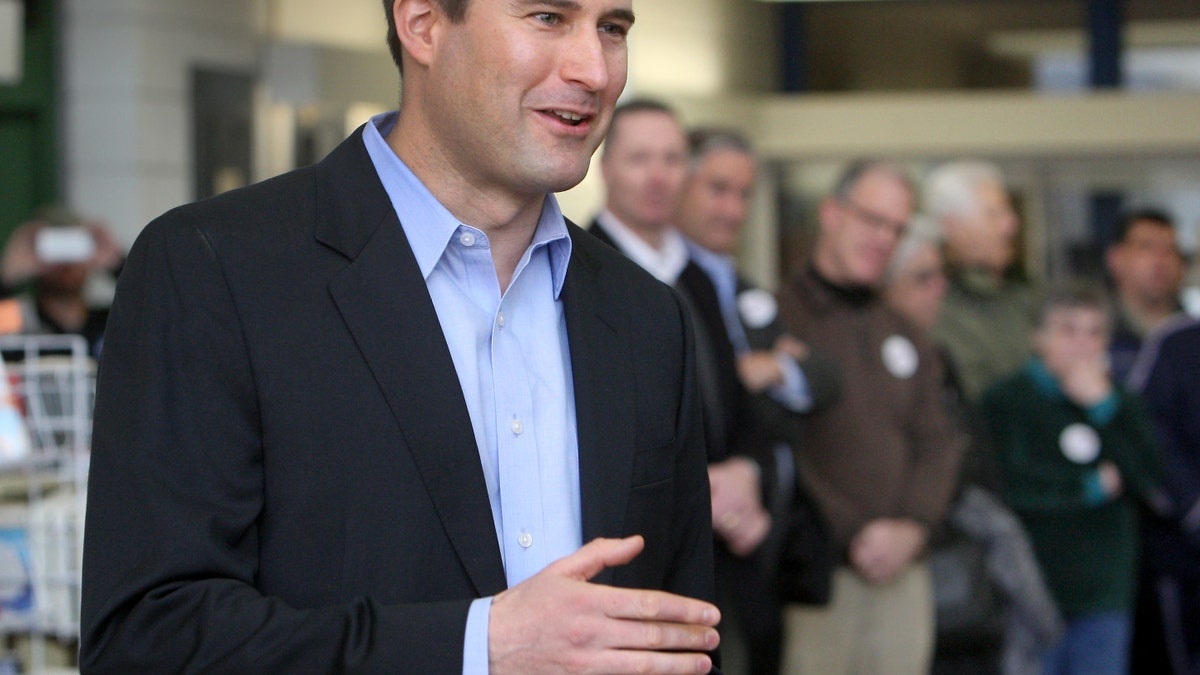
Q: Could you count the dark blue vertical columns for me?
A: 2